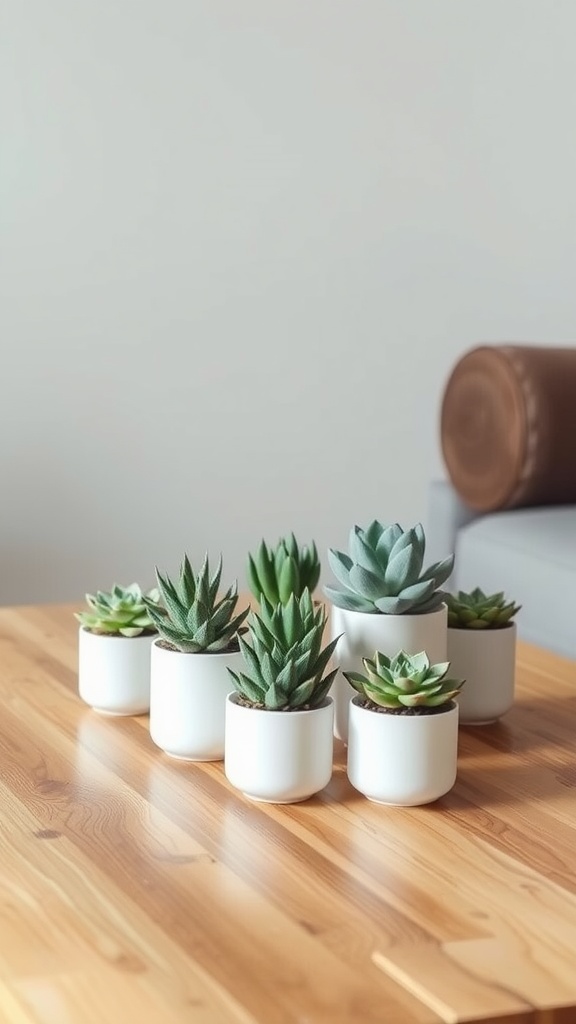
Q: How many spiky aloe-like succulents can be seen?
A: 3